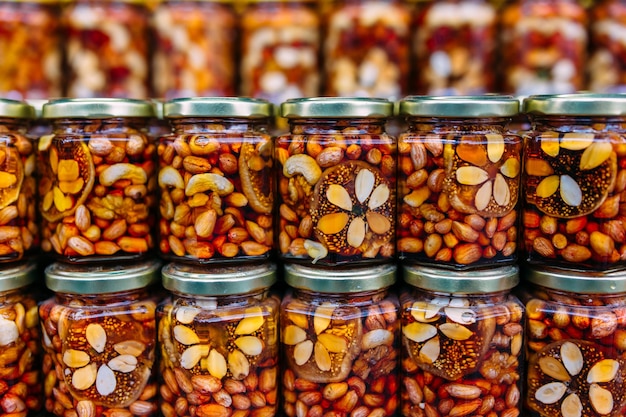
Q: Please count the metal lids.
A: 12